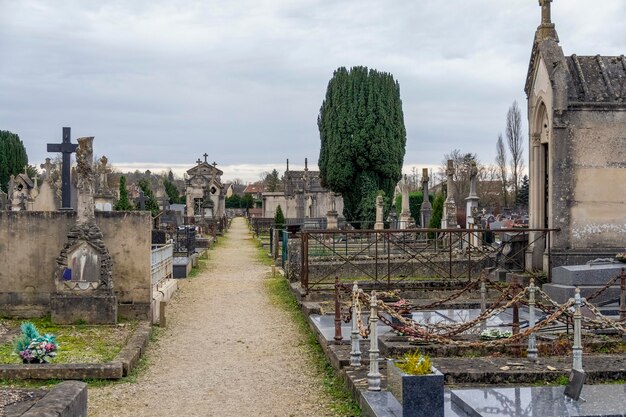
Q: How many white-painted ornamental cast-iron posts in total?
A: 4